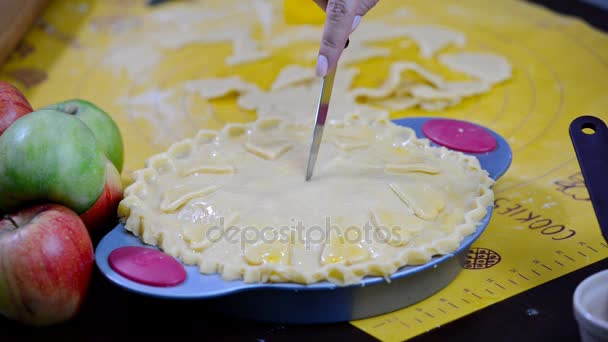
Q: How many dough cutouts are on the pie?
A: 10